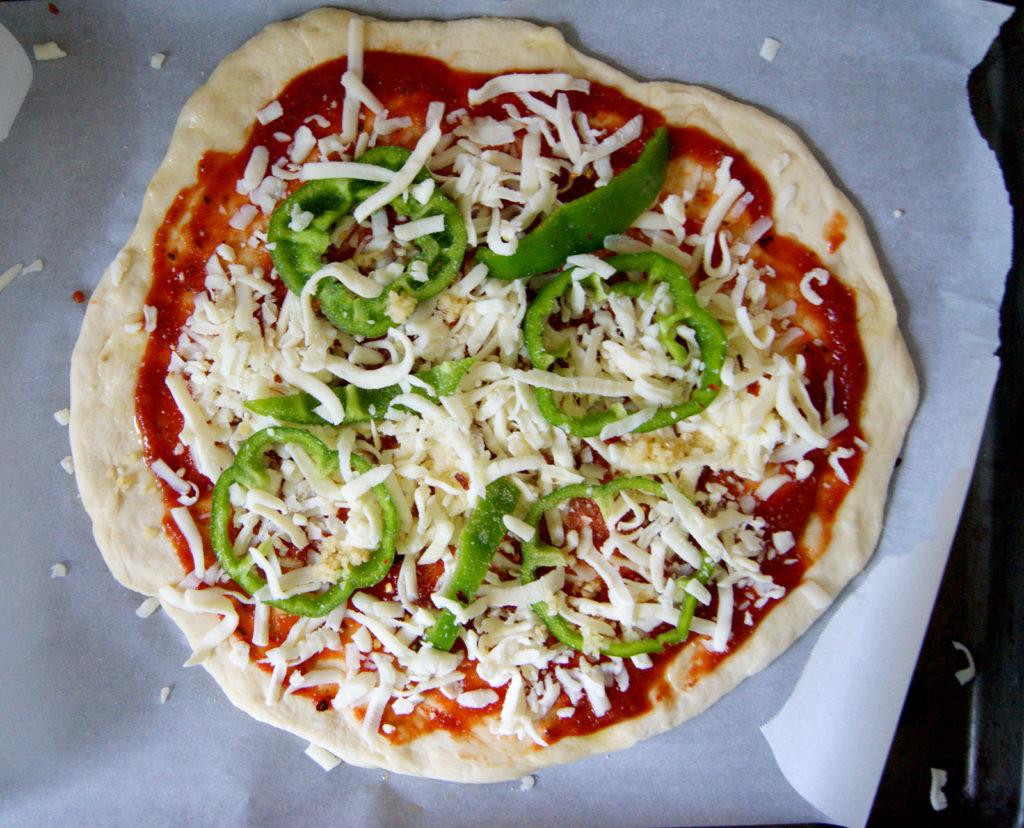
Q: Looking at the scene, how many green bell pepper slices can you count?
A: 7